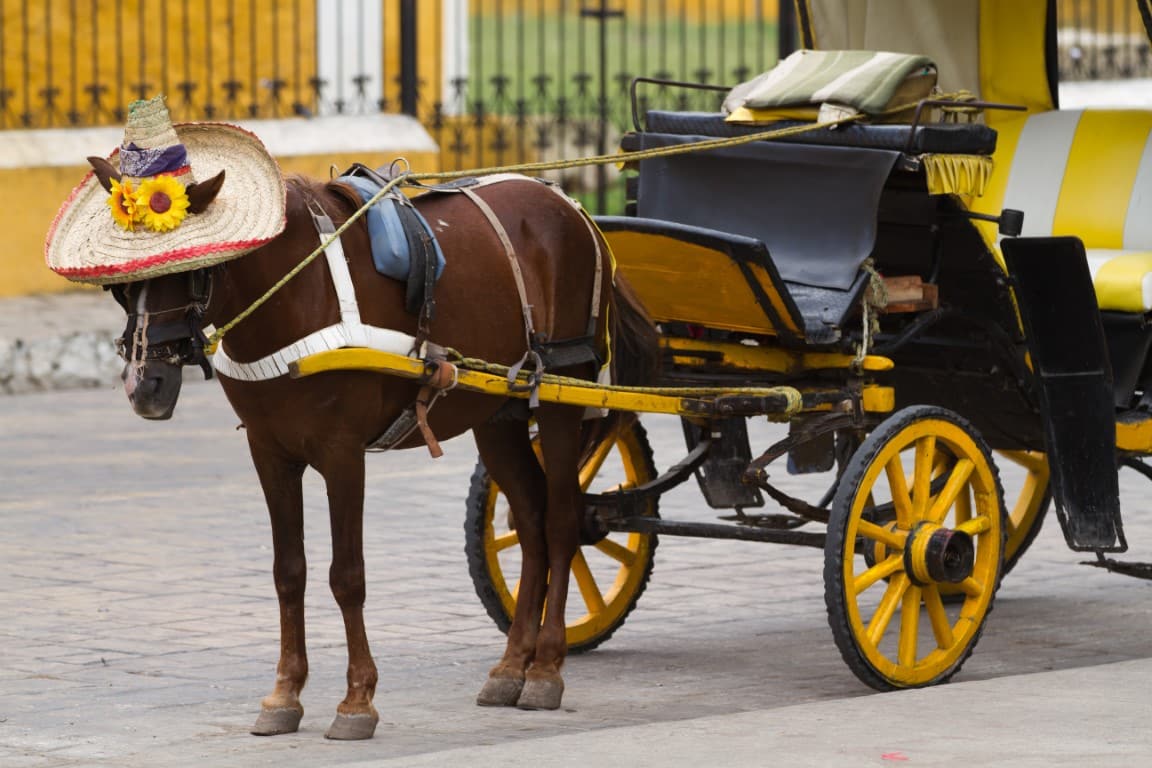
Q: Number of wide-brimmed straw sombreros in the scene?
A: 1